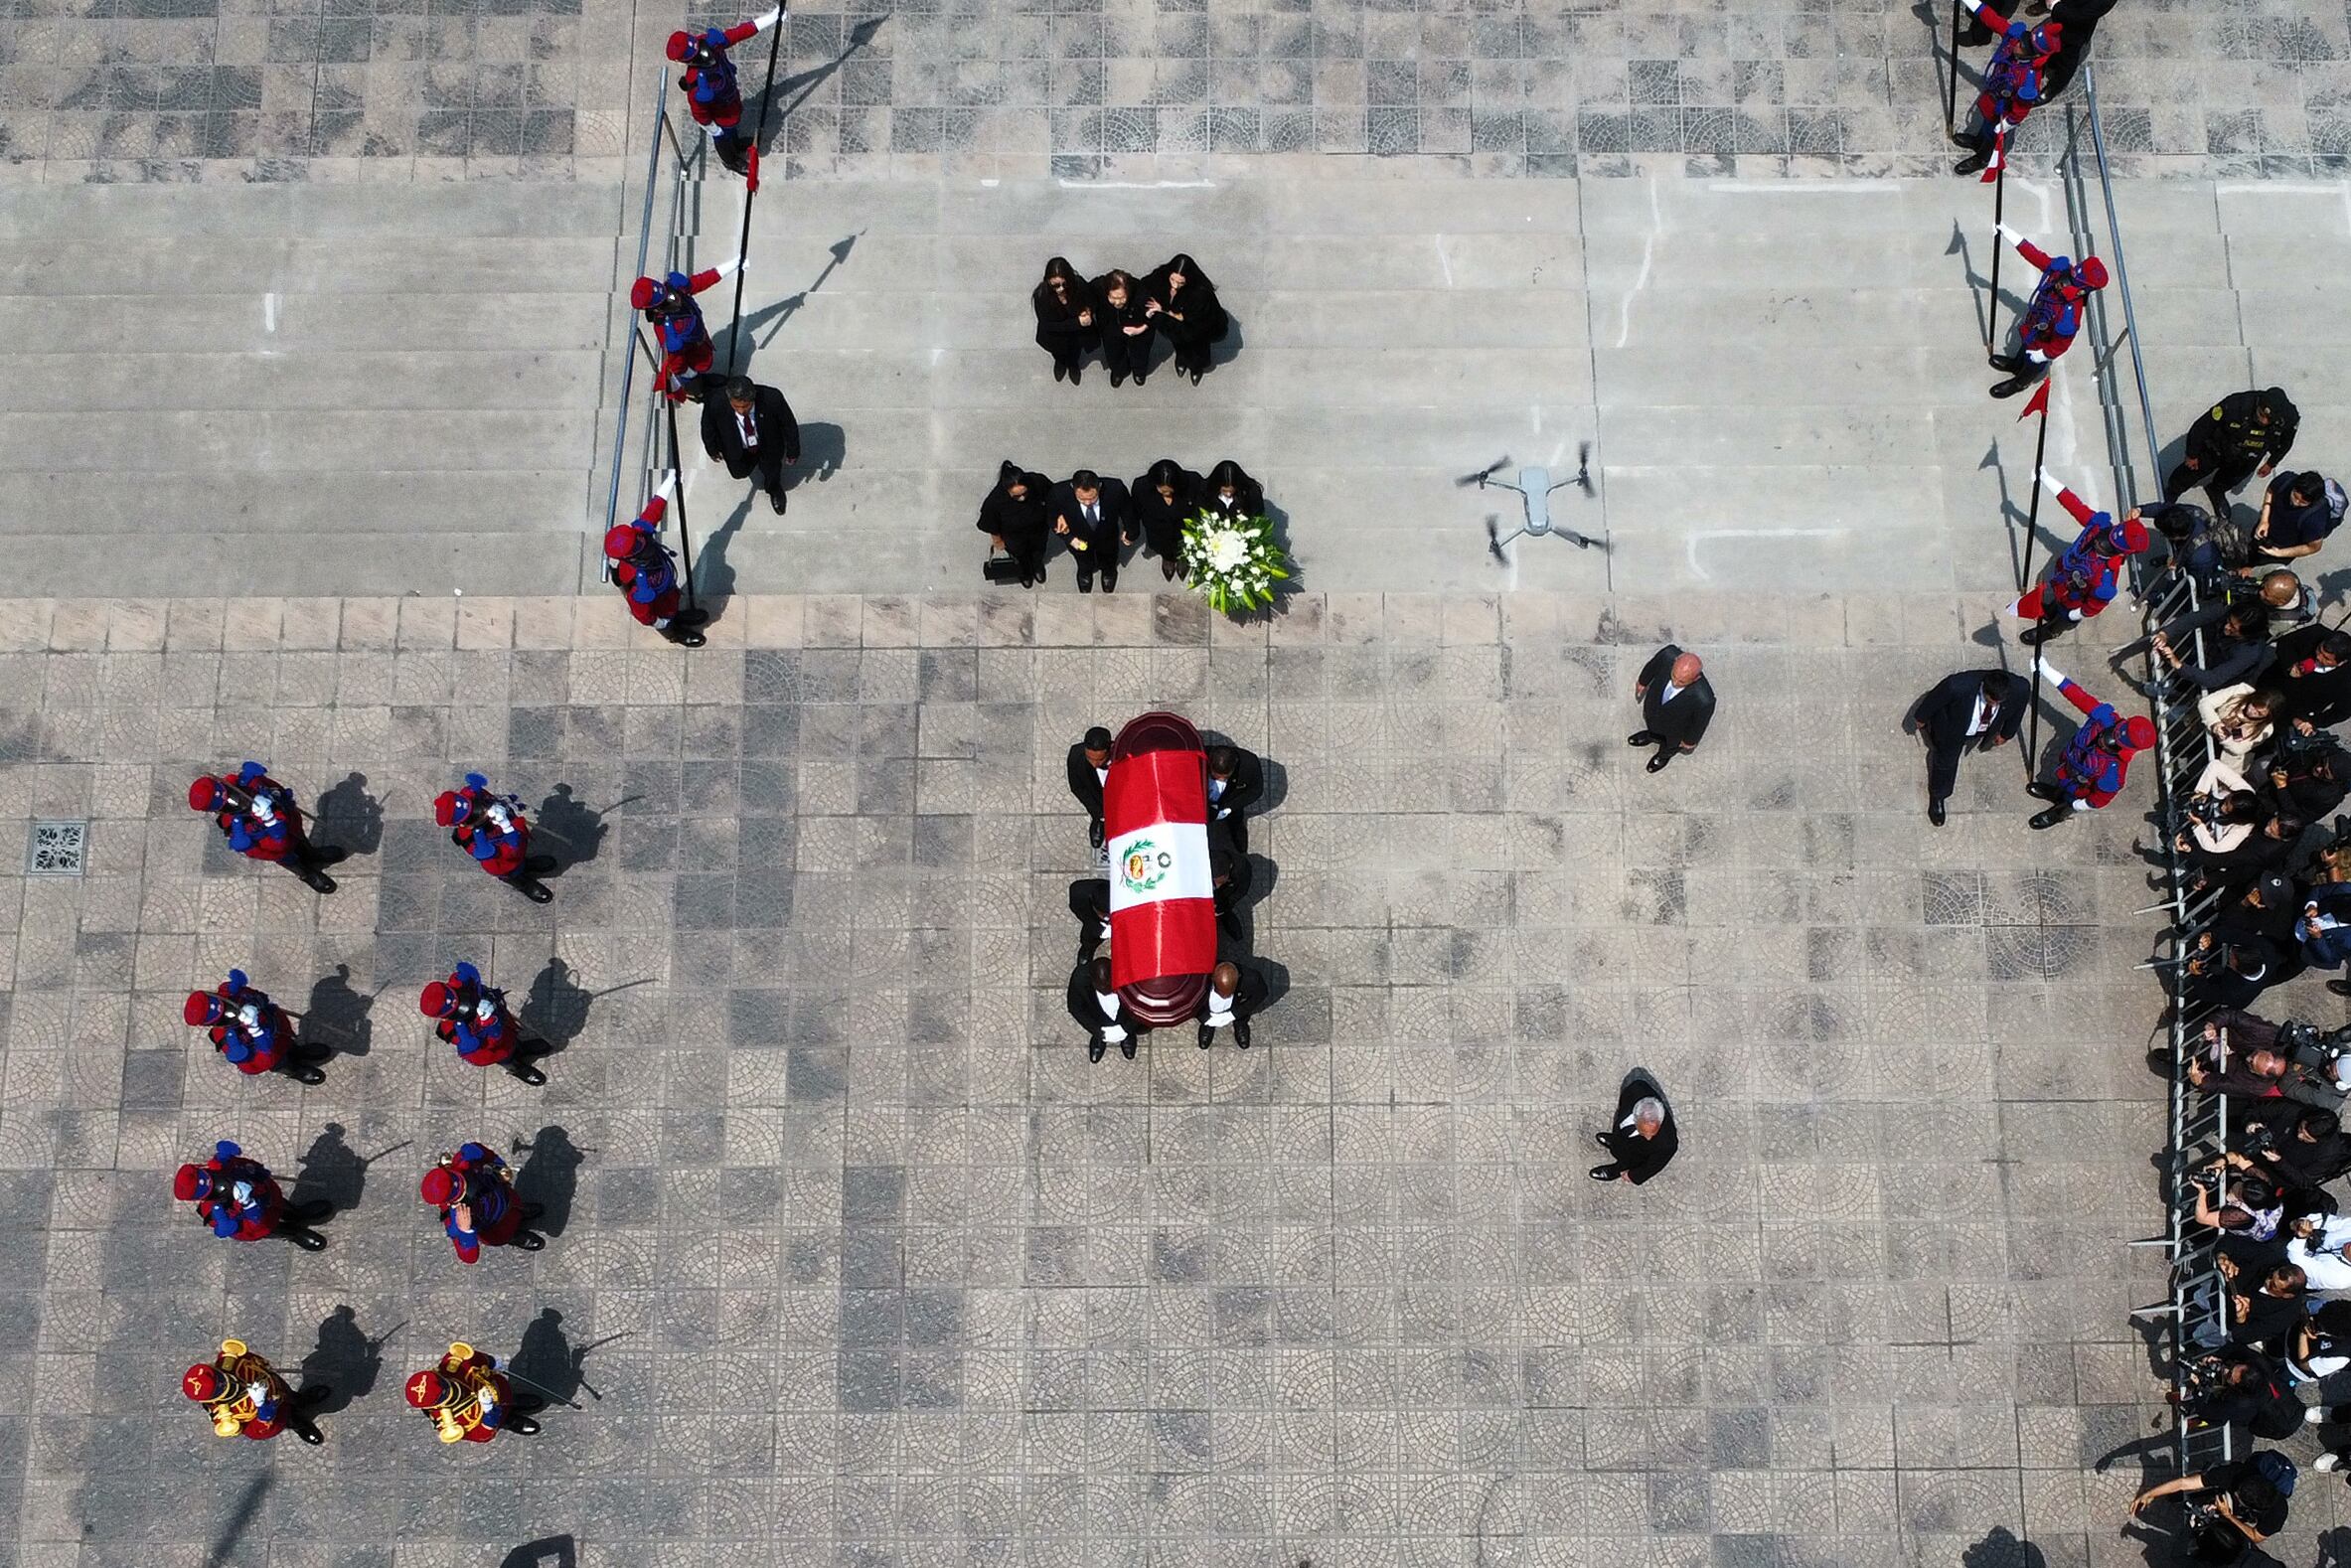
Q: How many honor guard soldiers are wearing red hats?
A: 15